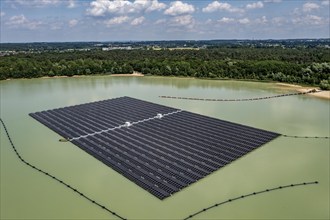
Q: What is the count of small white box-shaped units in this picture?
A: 2